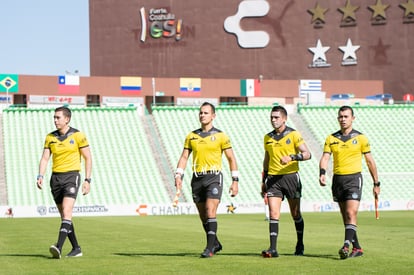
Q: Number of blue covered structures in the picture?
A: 2